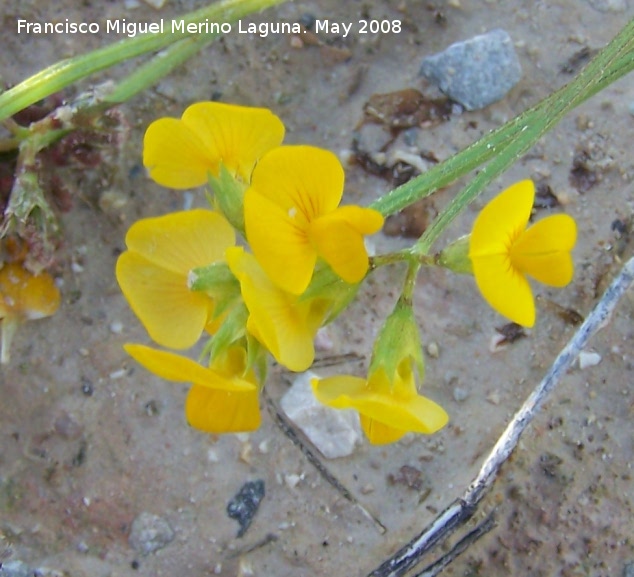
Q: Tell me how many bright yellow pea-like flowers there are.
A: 7